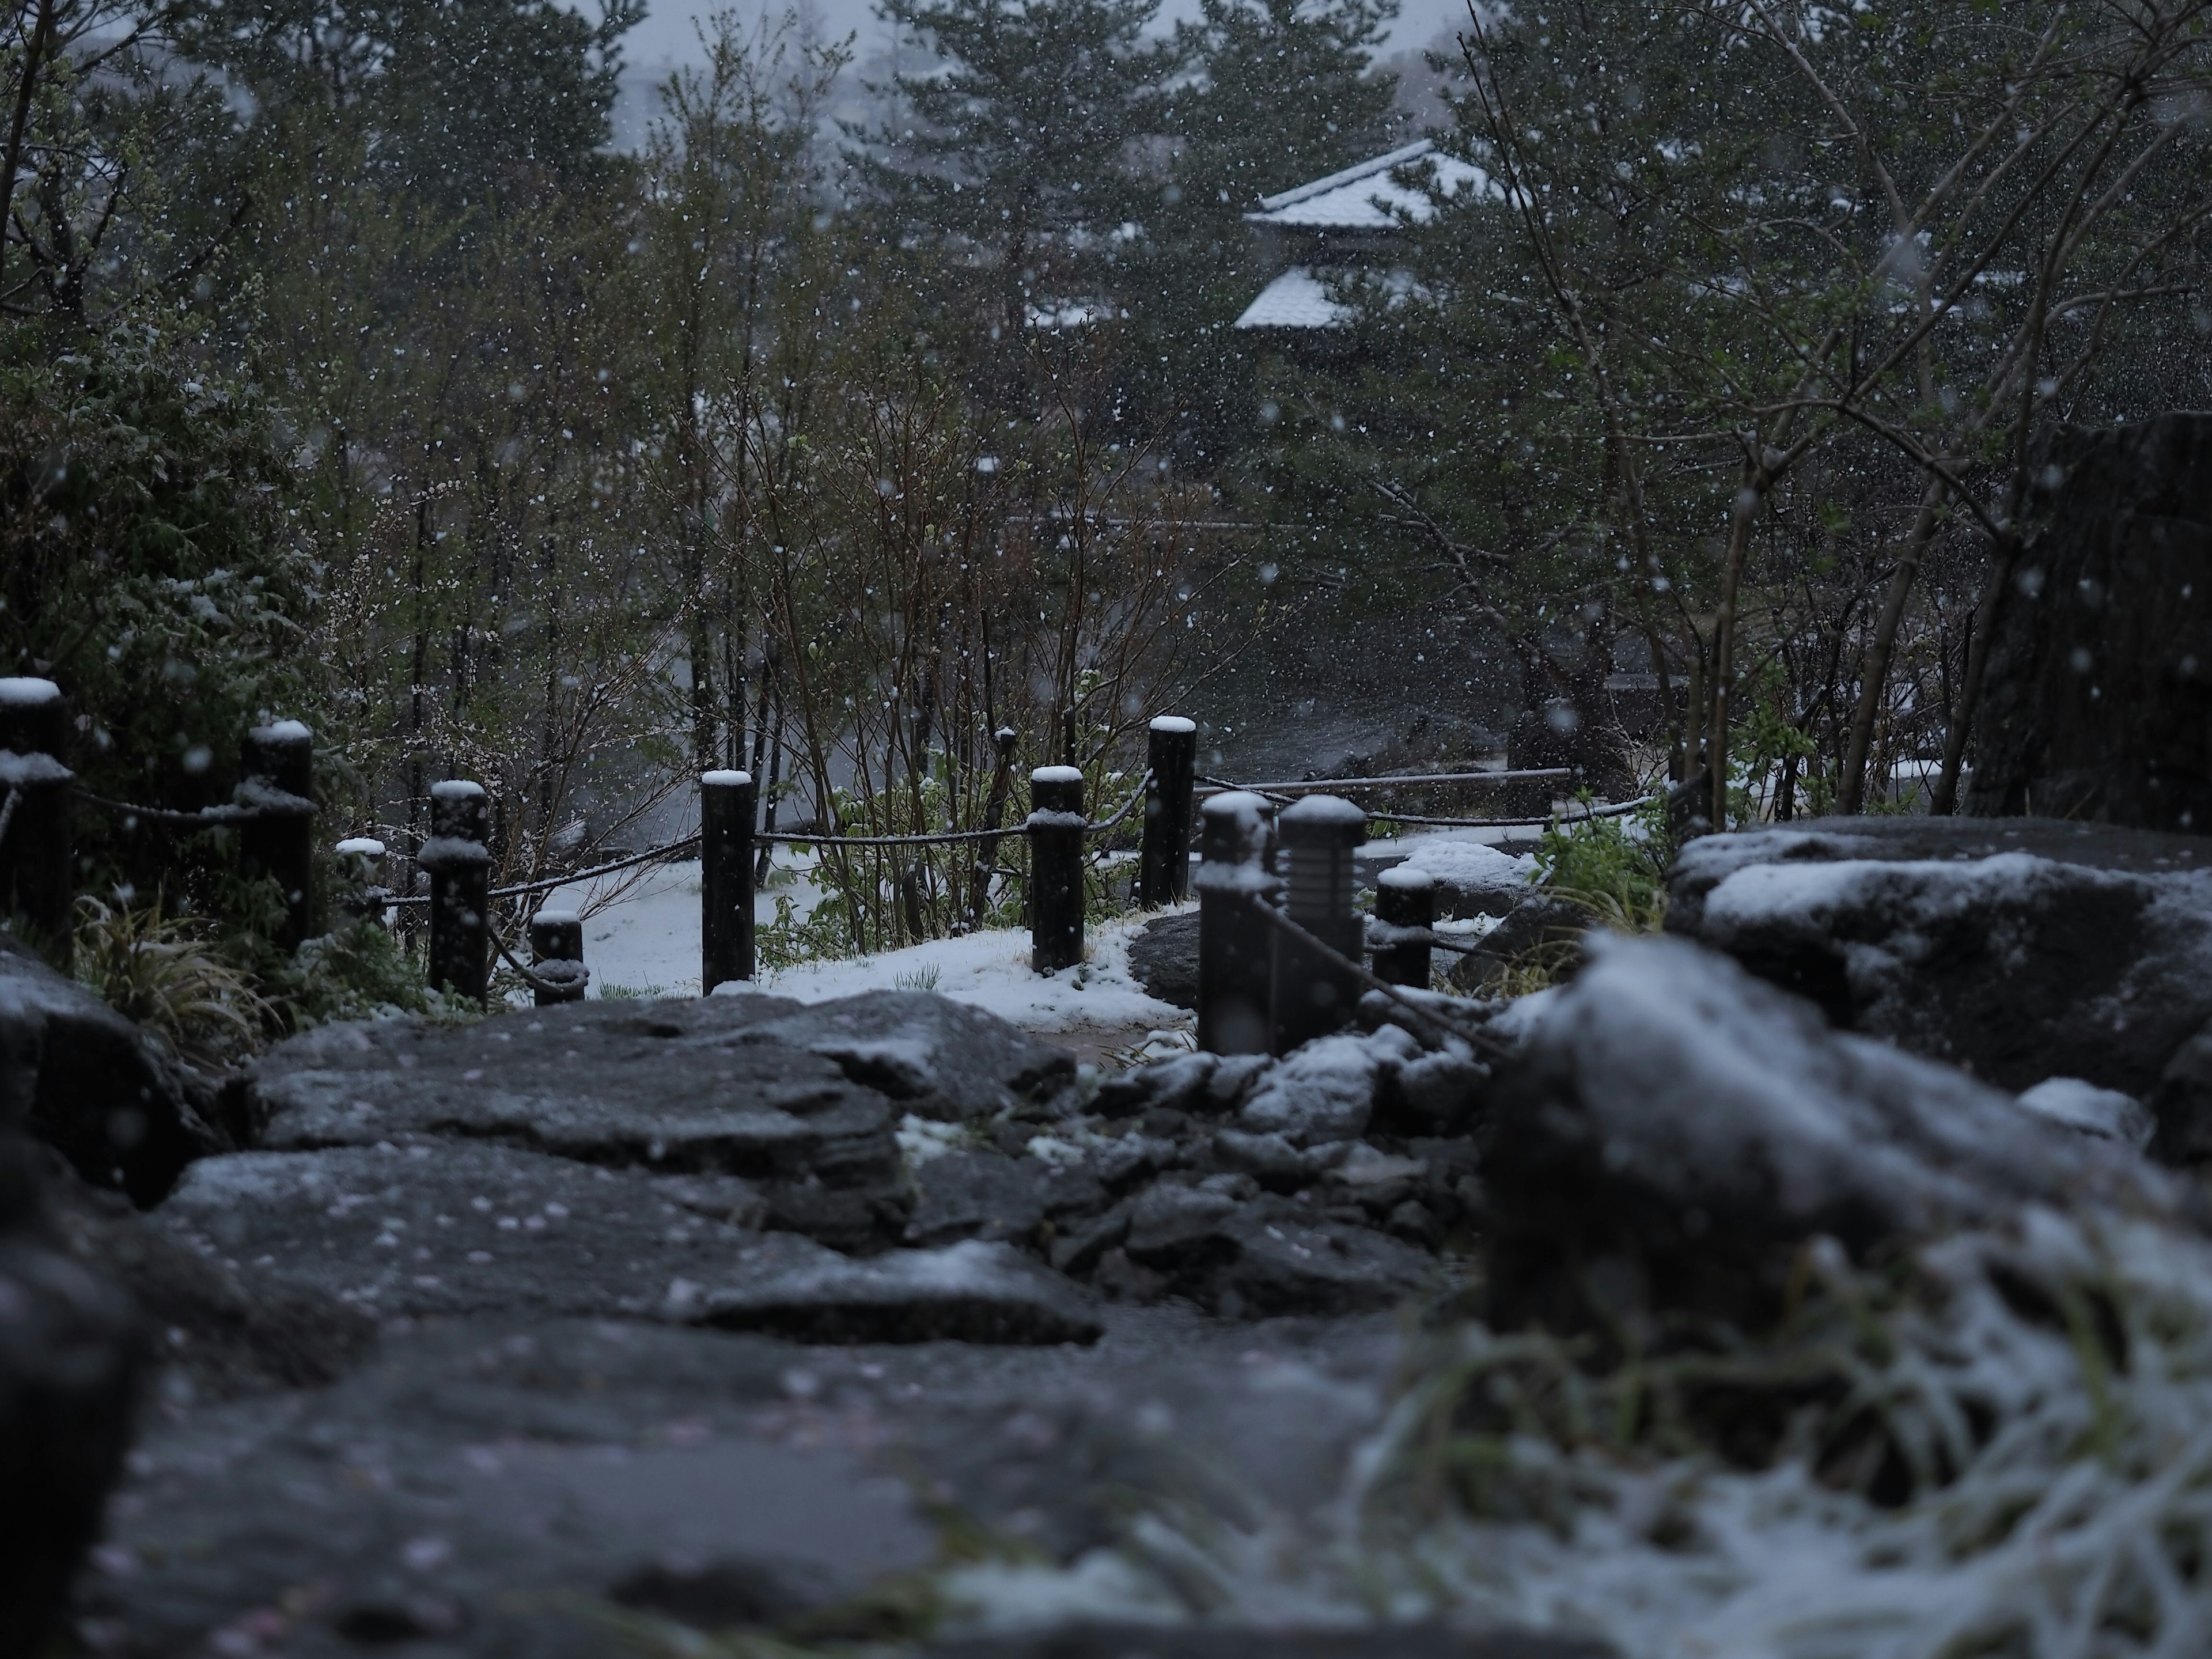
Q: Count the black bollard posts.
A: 11